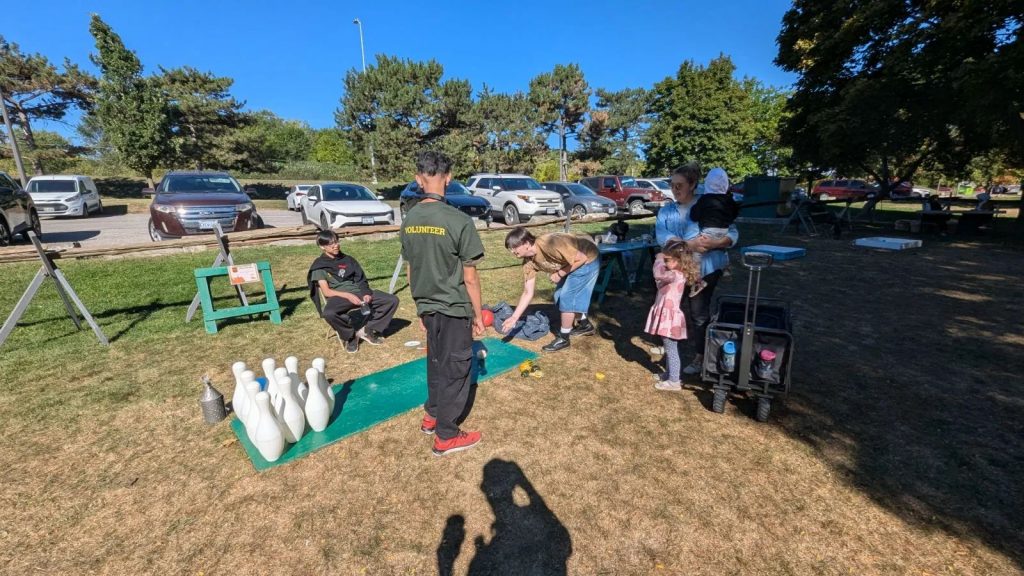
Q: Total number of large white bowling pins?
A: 10